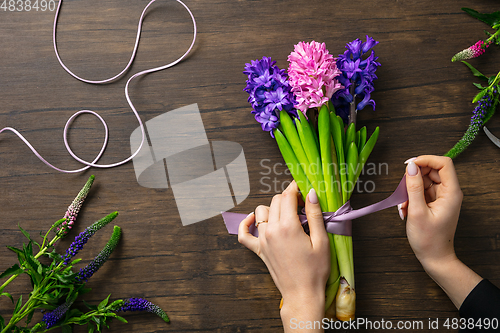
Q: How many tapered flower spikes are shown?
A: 7